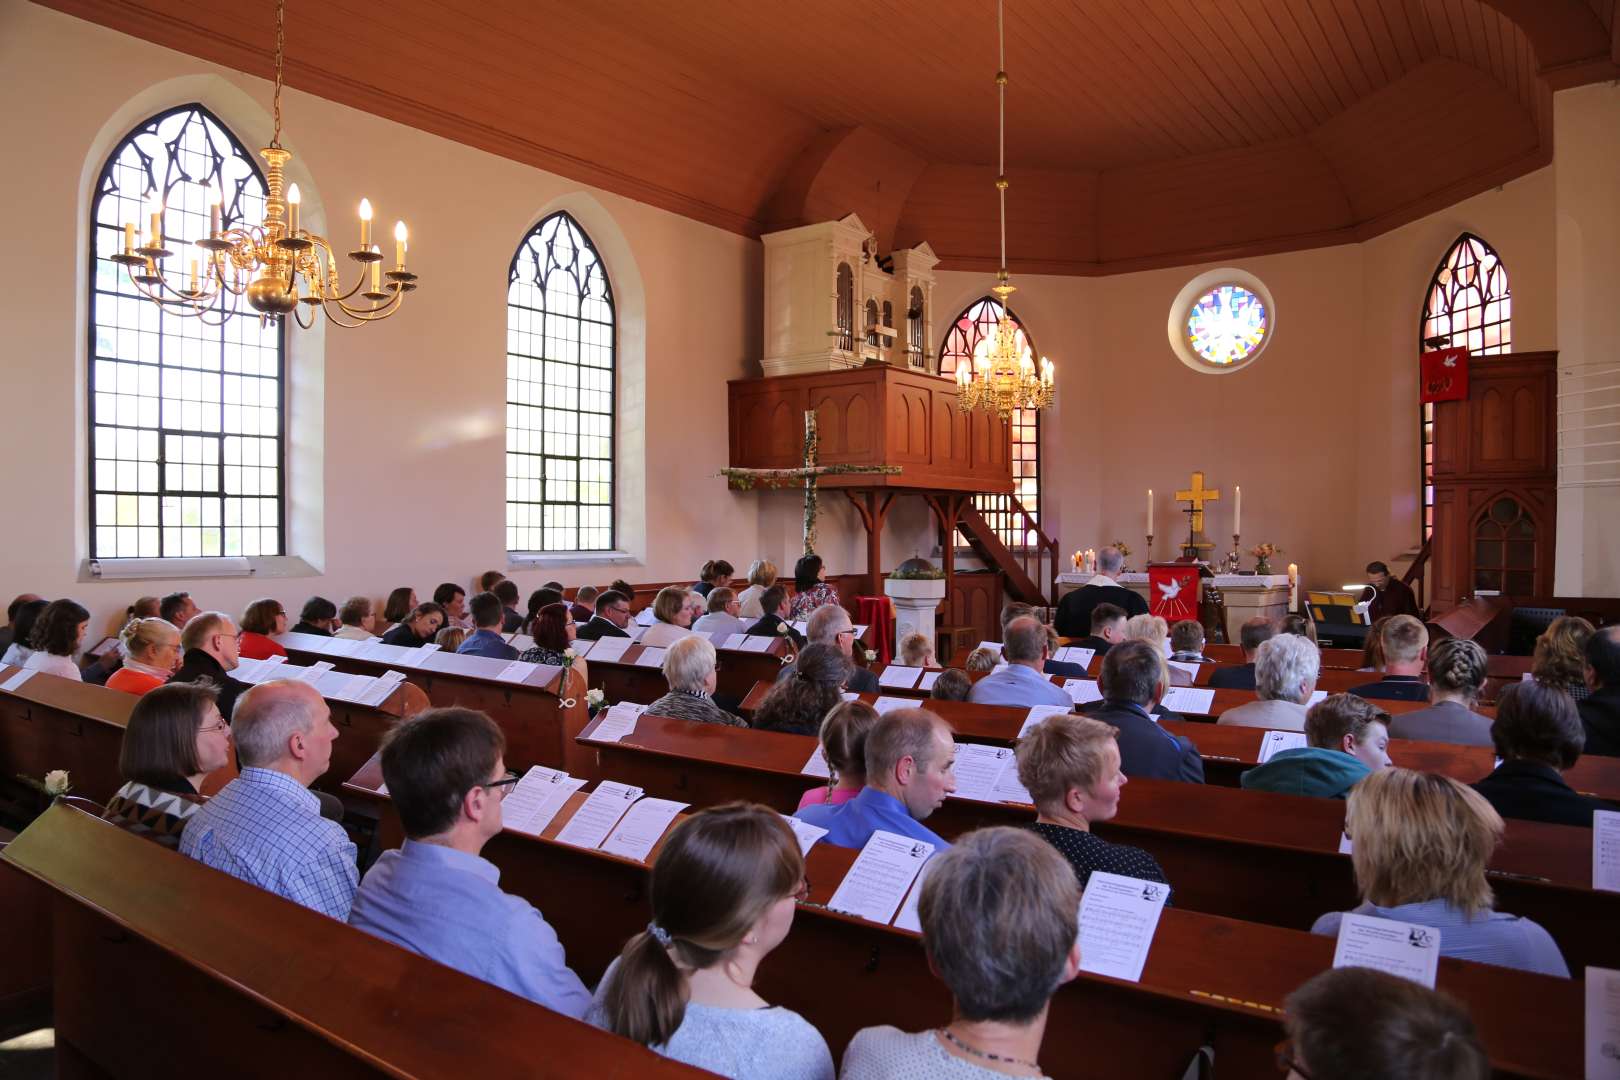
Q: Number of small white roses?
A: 5